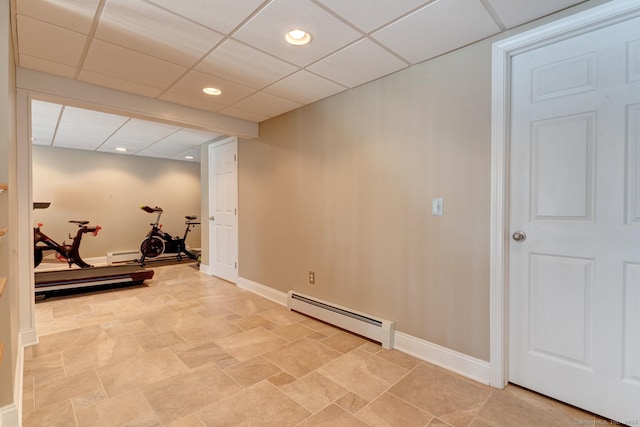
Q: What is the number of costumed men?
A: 0